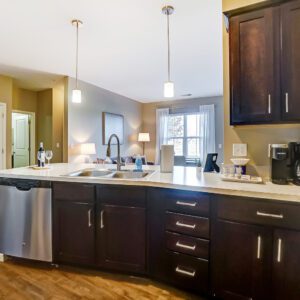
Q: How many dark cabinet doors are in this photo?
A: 6